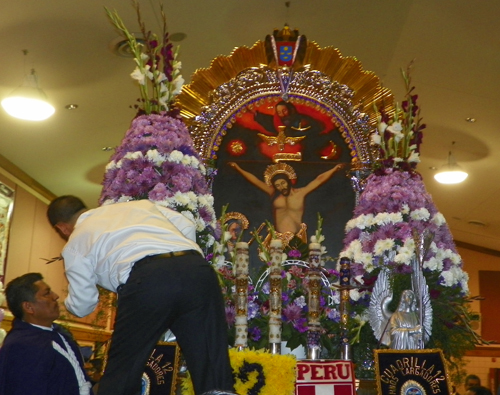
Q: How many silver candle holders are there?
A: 4